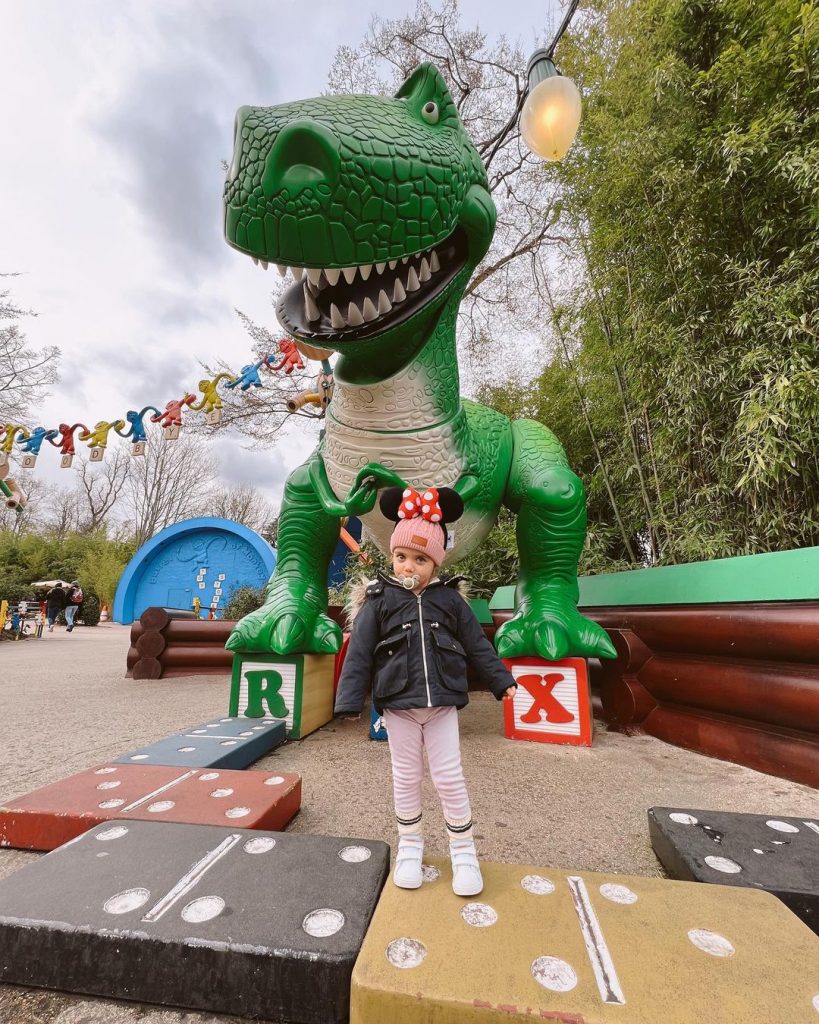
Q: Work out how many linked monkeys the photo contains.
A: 9